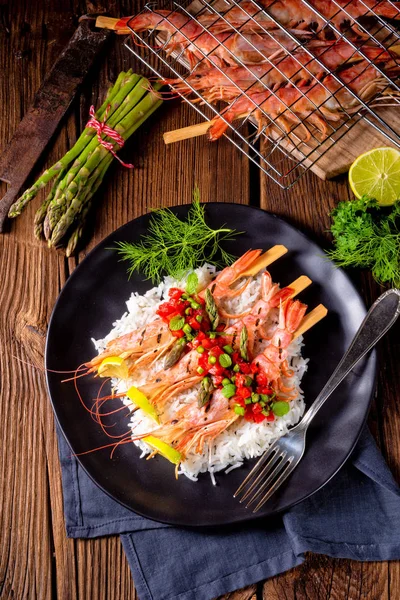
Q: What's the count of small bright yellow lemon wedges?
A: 3